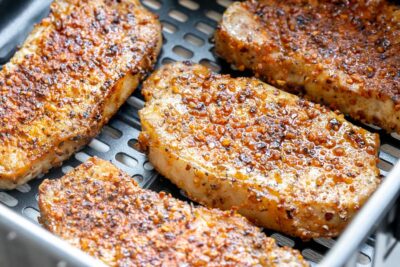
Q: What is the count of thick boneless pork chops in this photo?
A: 4